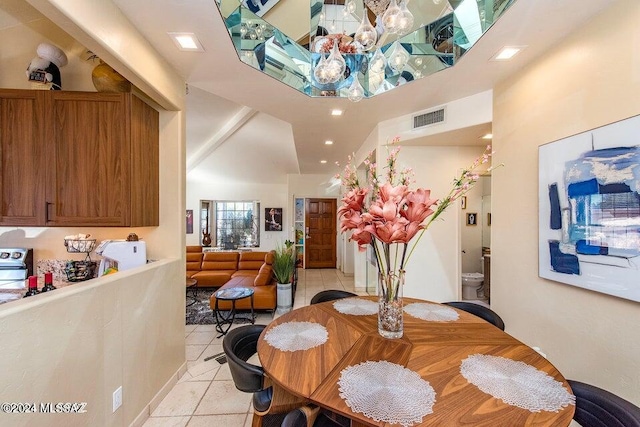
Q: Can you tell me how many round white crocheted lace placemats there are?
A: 5